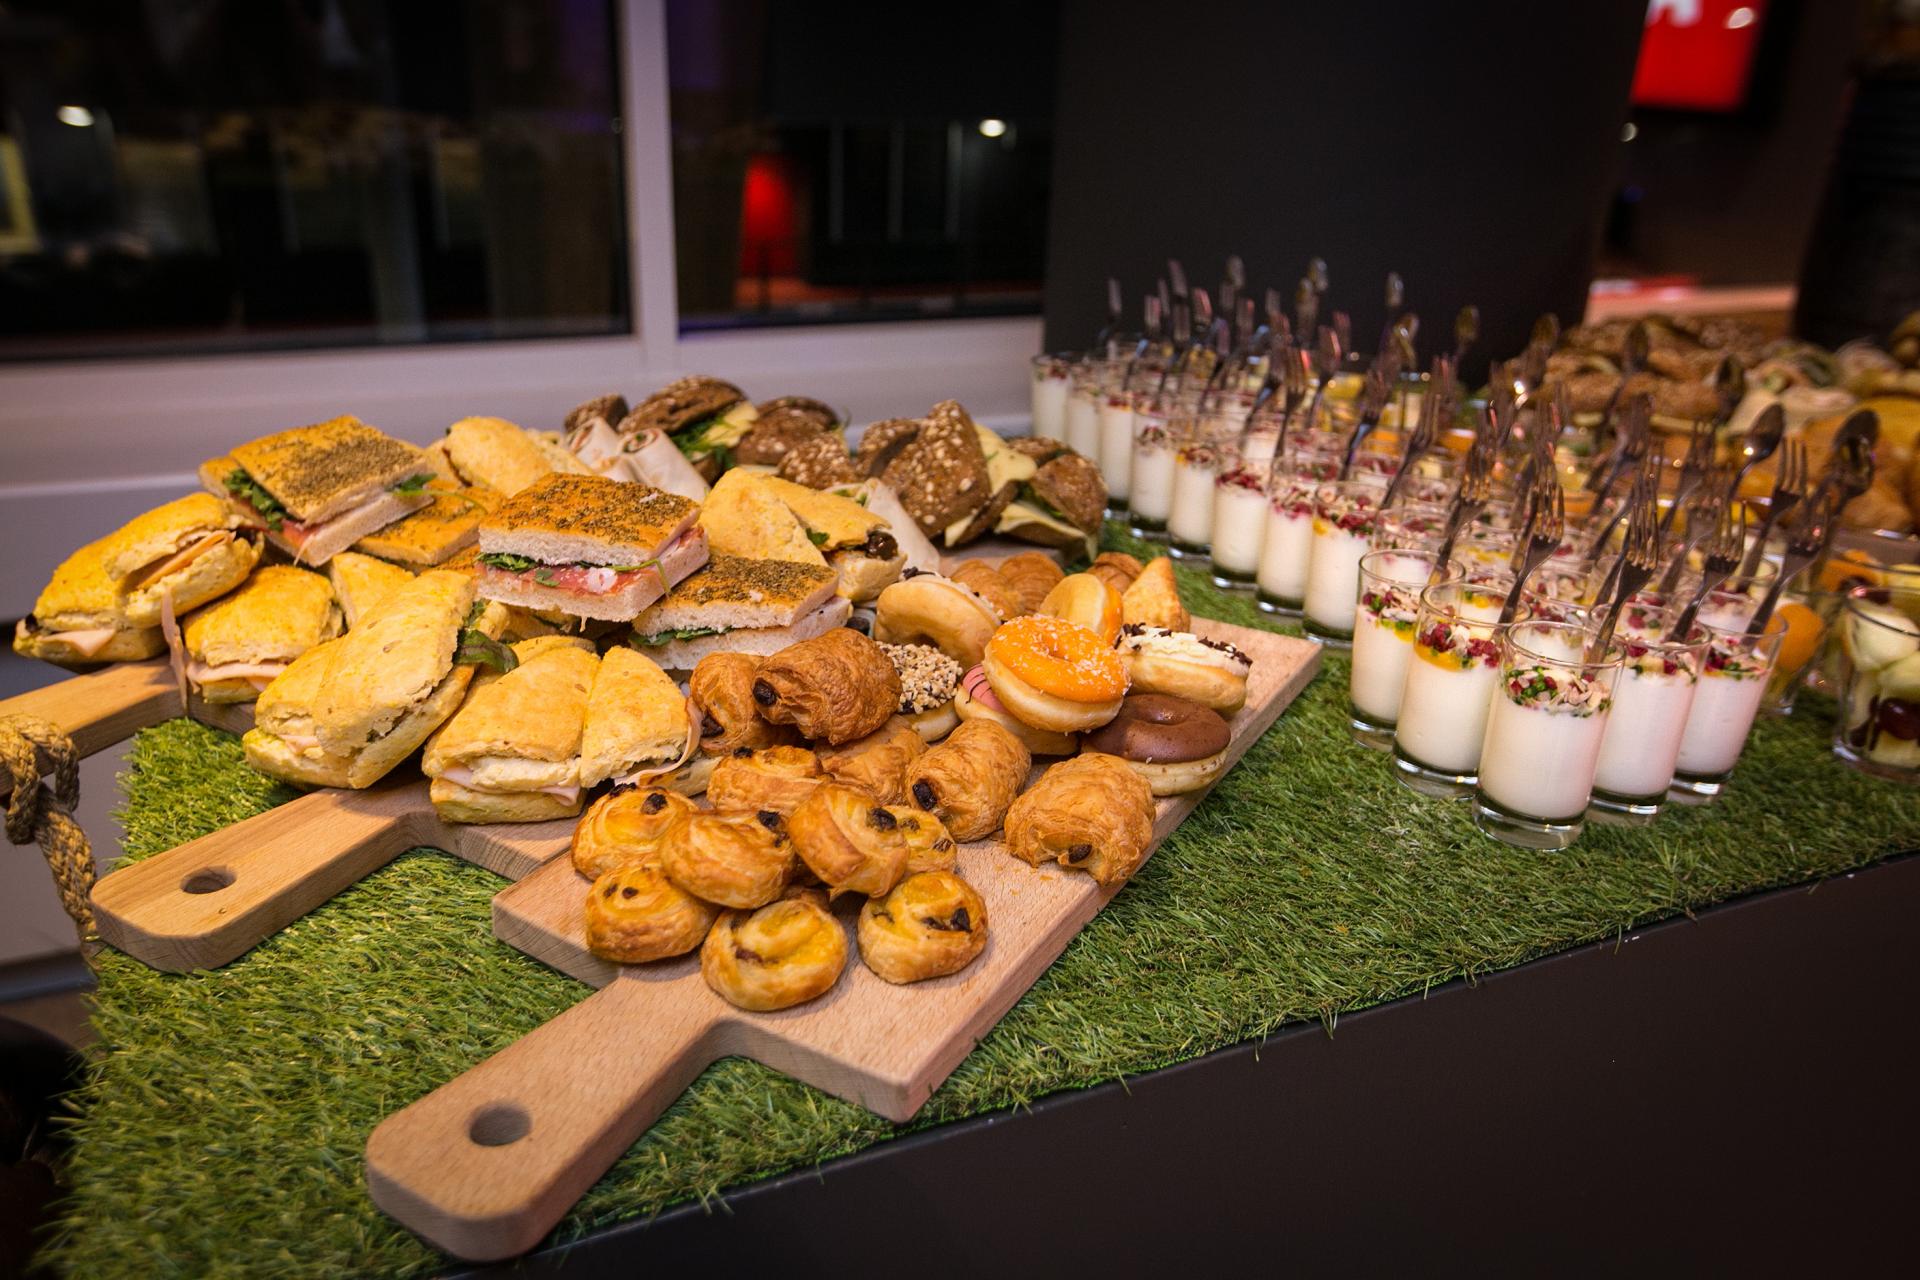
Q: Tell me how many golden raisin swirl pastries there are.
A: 8